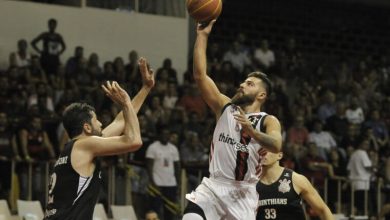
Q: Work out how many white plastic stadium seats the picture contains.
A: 4